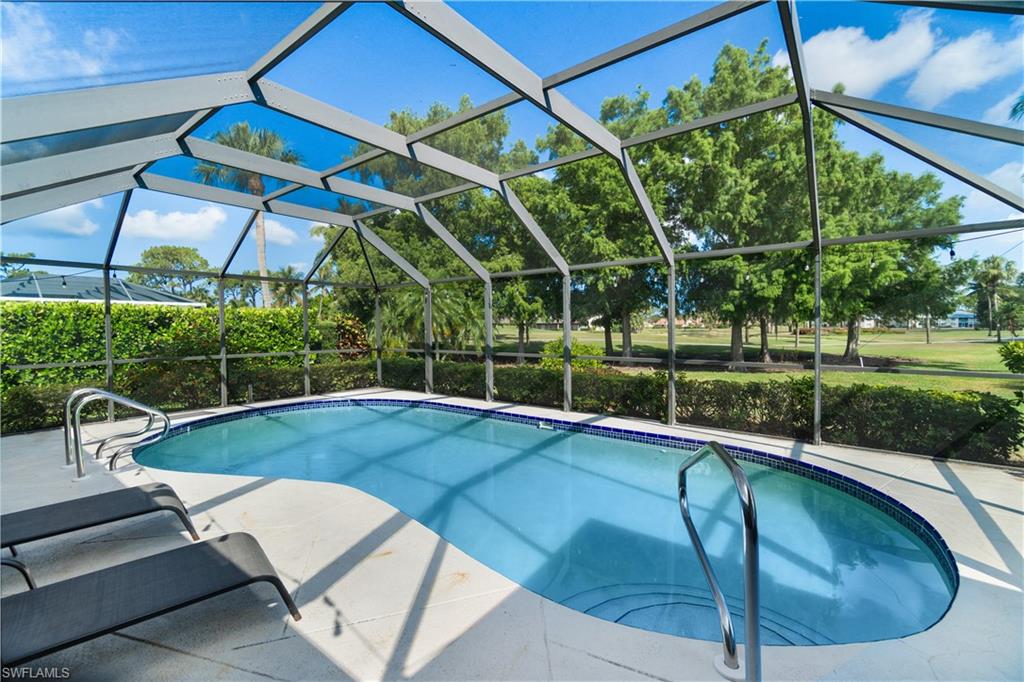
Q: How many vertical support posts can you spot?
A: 9